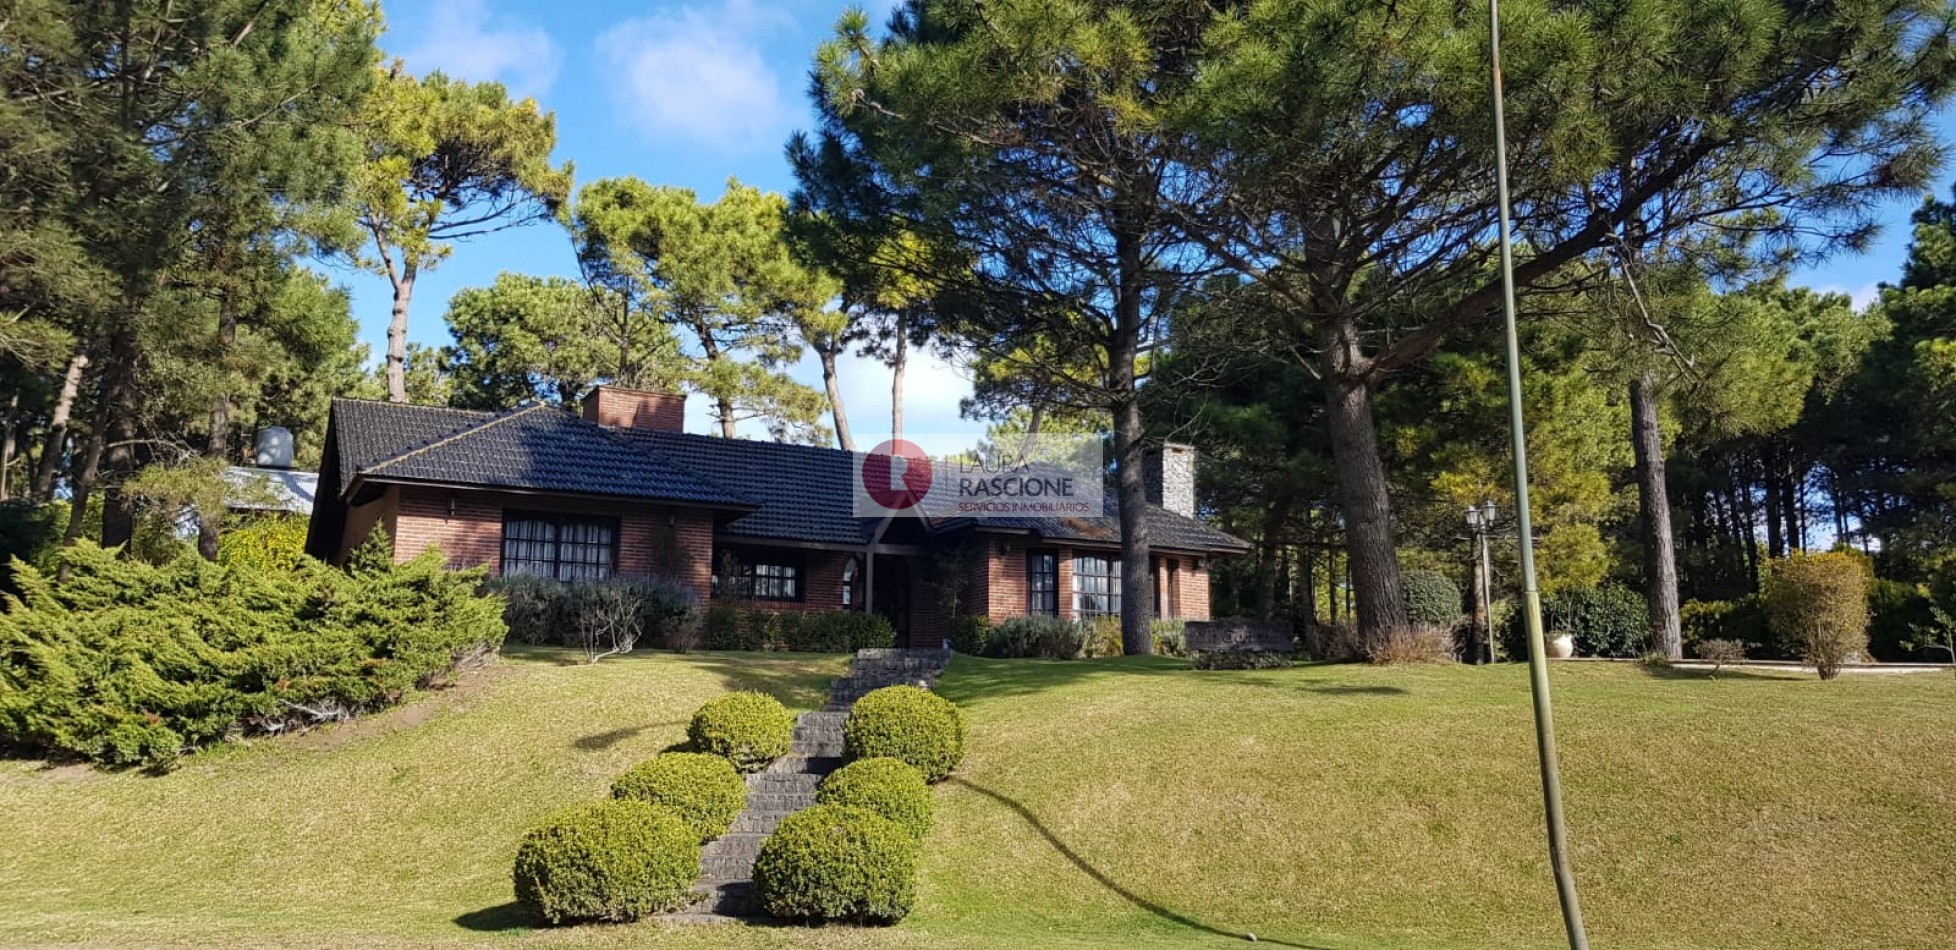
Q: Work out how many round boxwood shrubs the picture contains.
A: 6